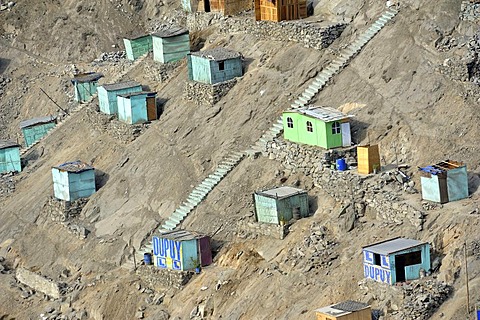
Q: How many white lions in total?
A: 0